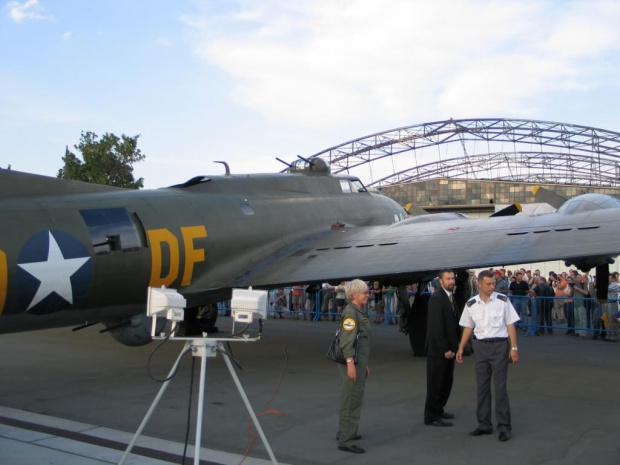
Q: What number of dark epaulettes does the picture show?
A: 2